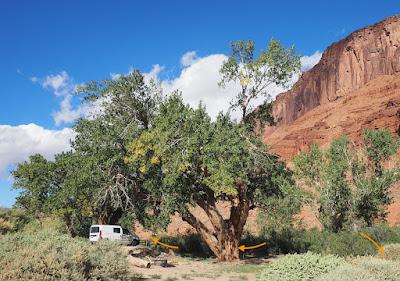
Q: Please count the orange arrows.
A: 3